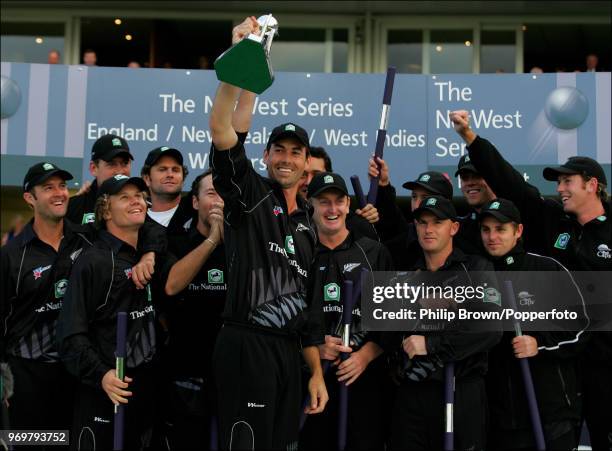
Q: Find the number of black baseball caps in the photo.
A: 11